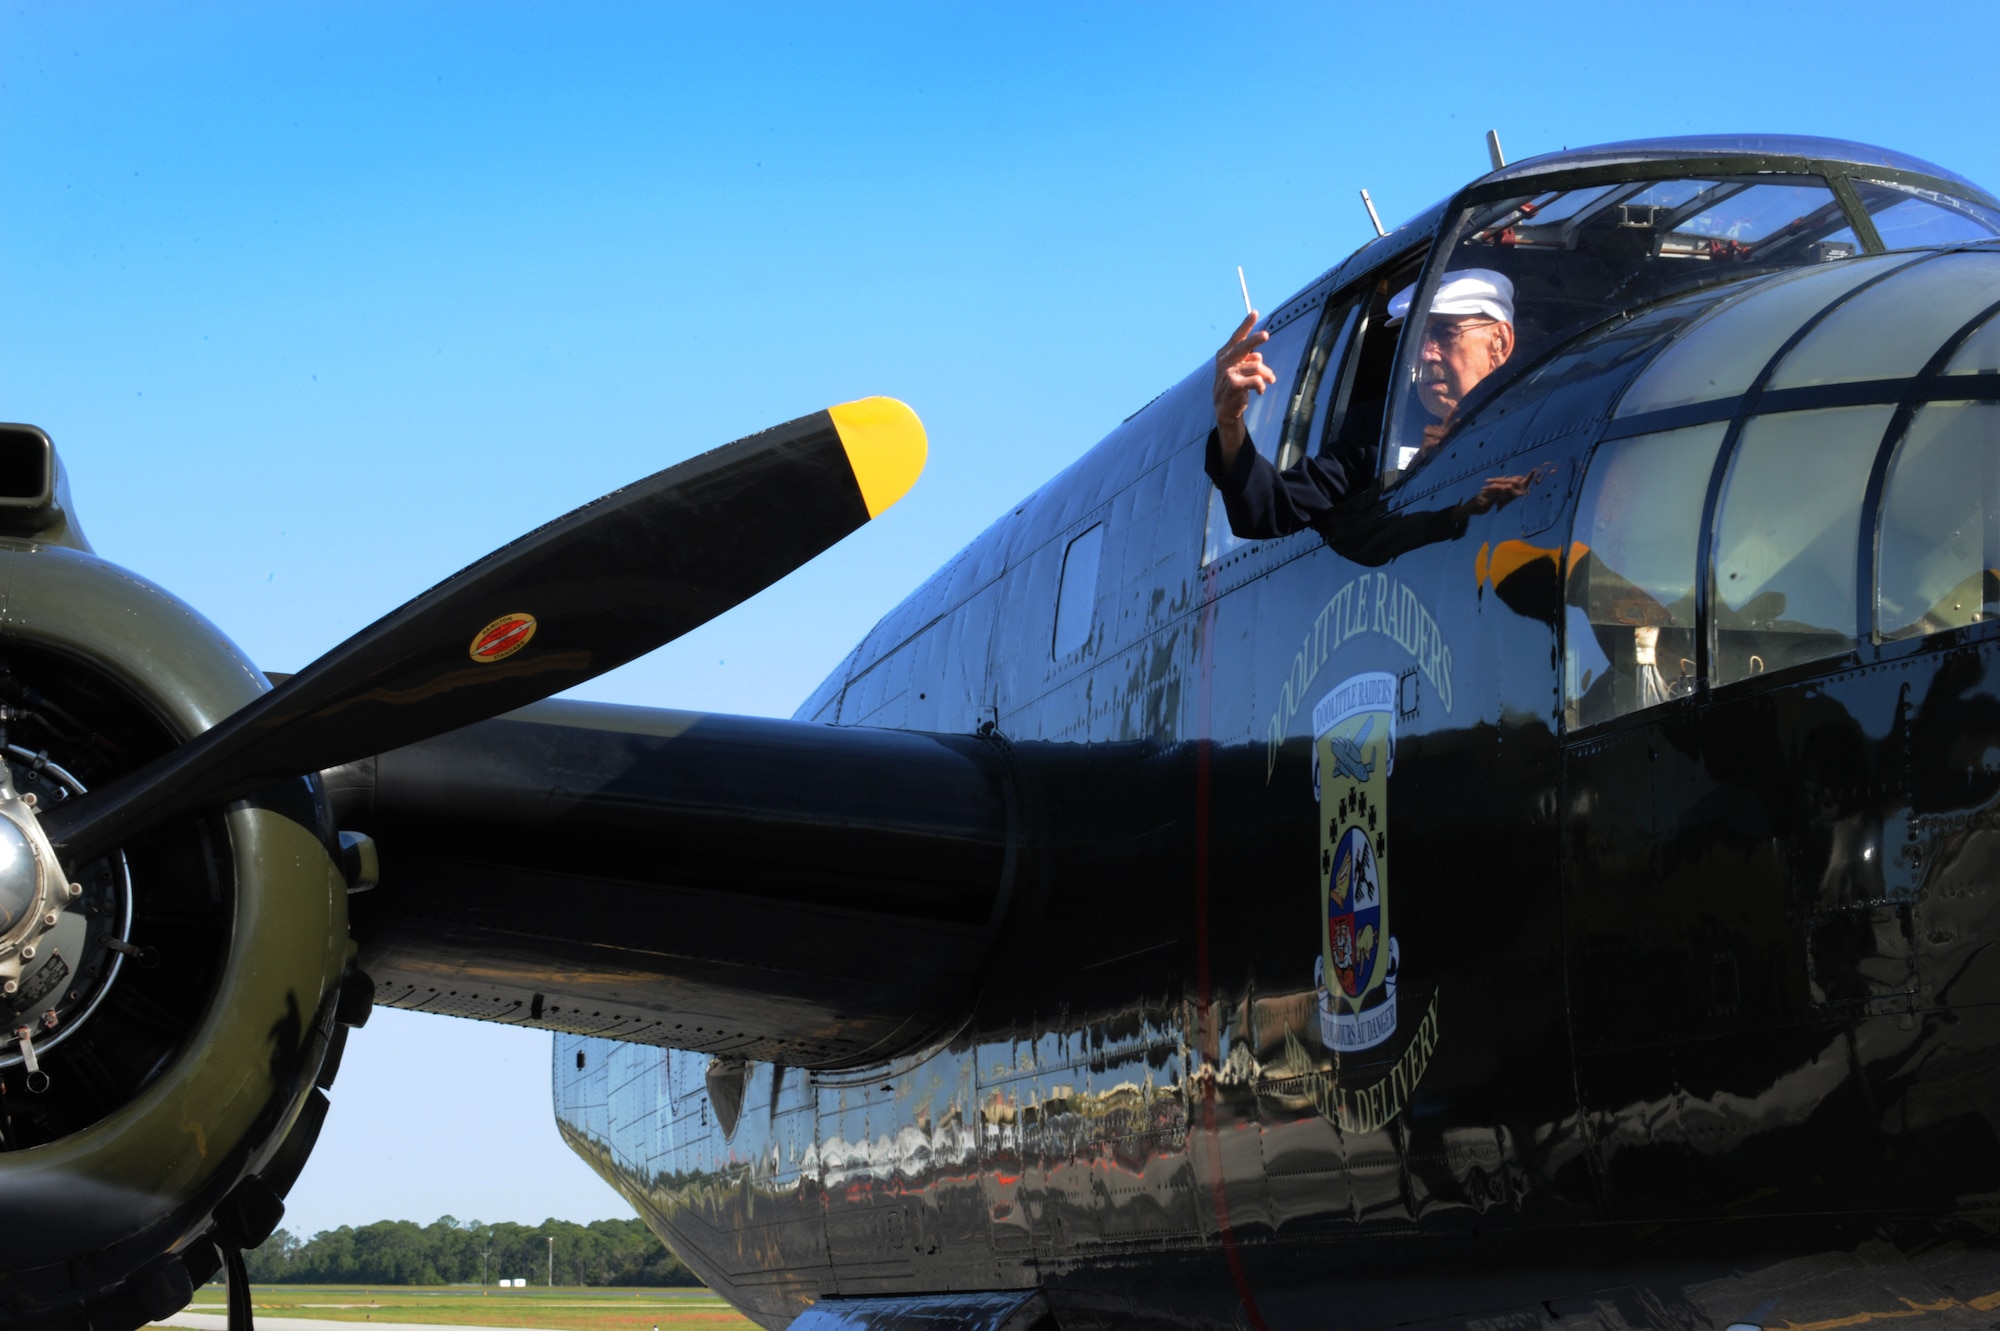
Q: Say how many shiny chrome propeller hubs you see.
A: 1